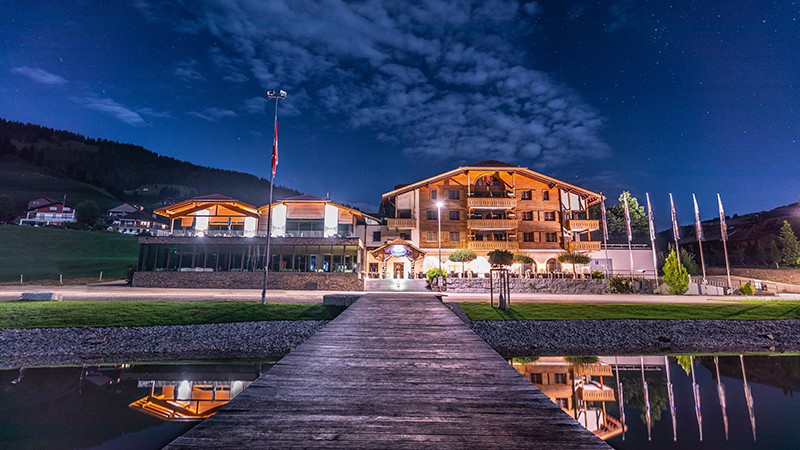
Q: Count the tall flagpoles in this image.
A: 7